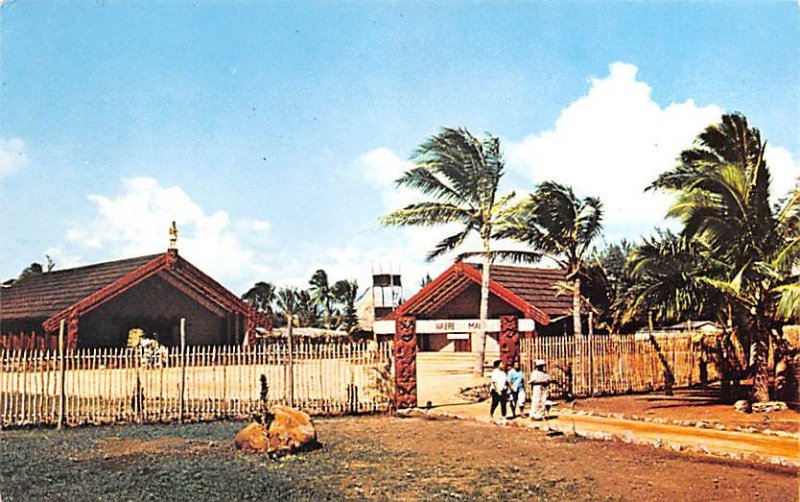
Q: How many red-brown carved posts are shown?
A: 2